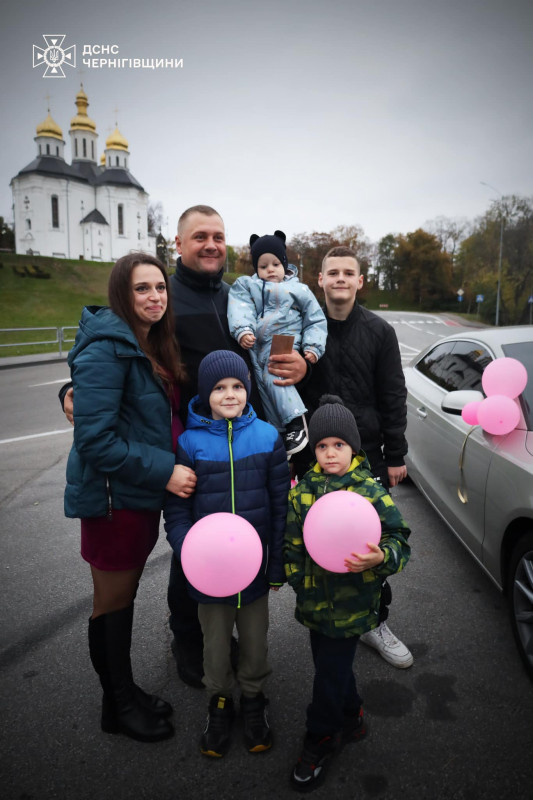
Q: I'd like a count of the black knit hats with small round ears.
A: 1